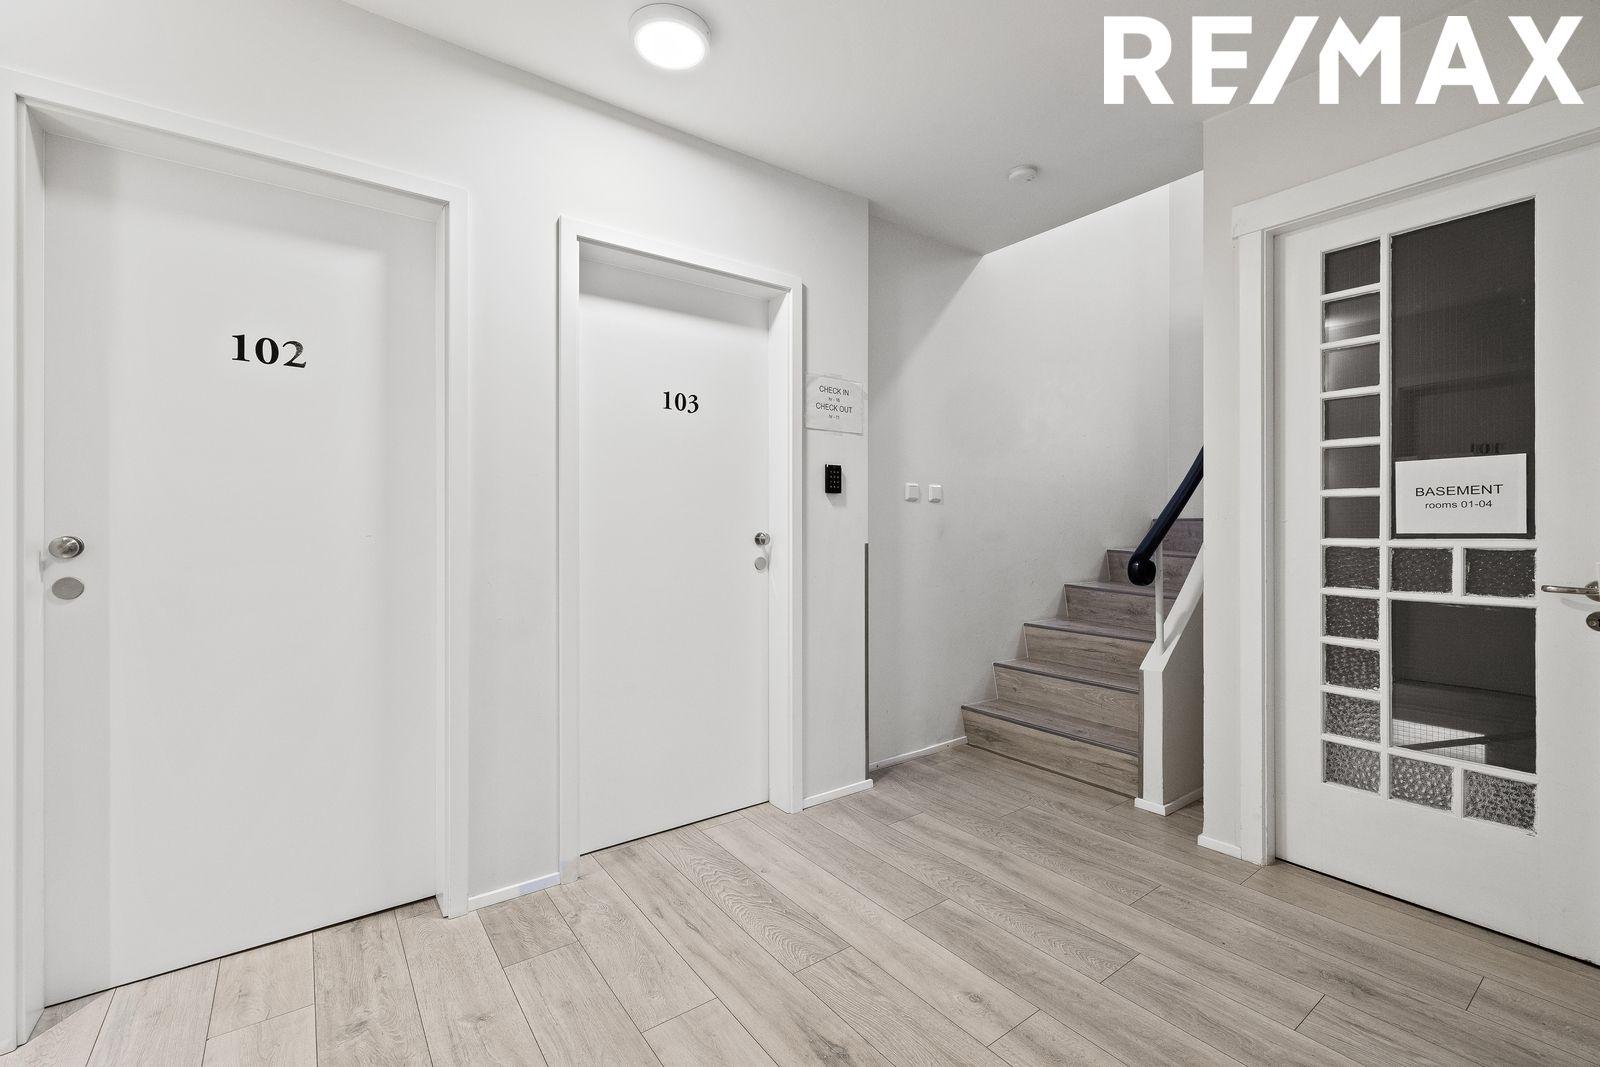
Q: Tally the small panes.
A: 15